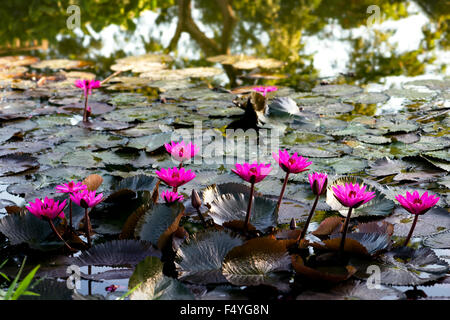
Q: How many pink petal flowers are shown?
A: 13